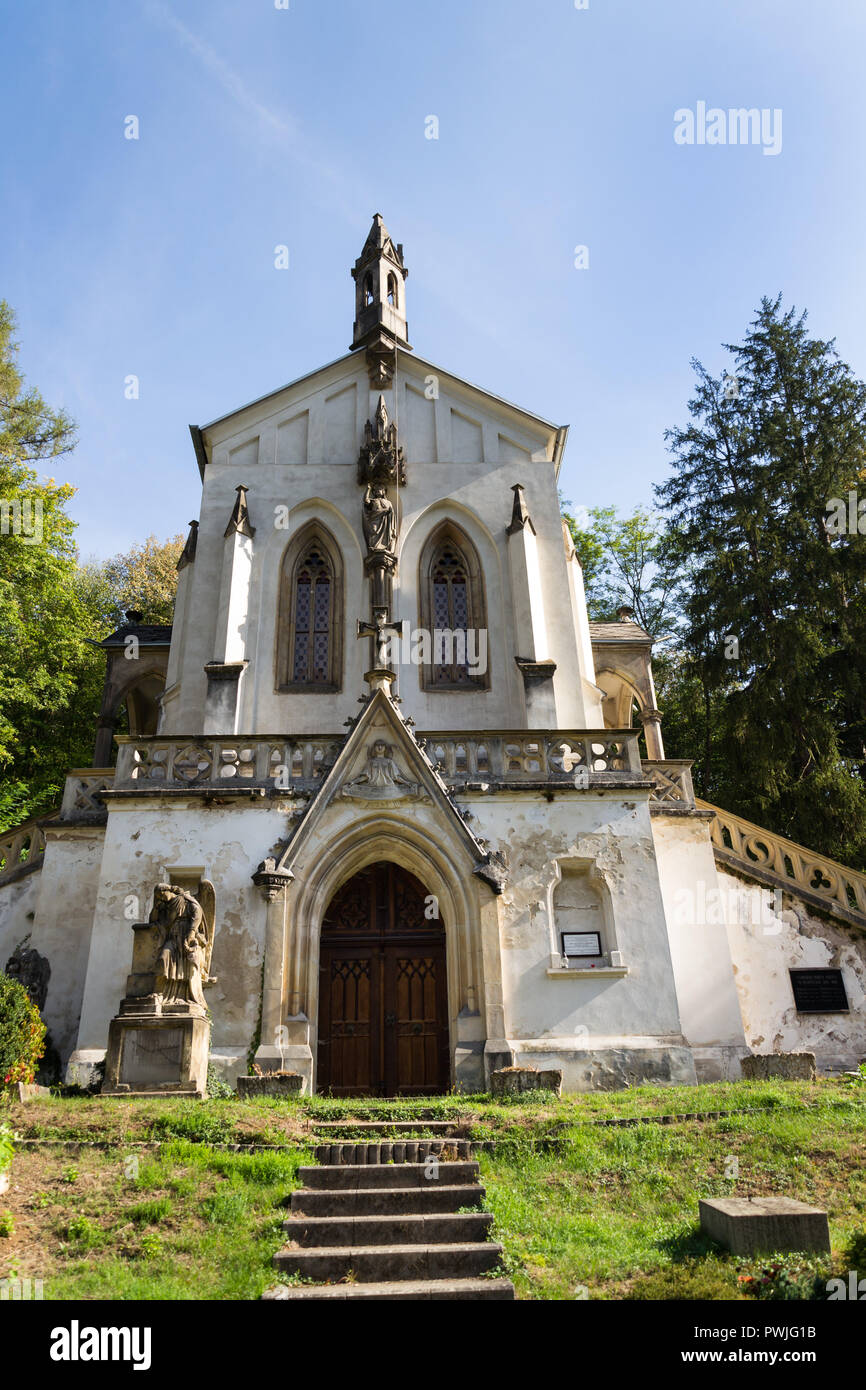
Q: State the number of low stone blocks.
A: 4